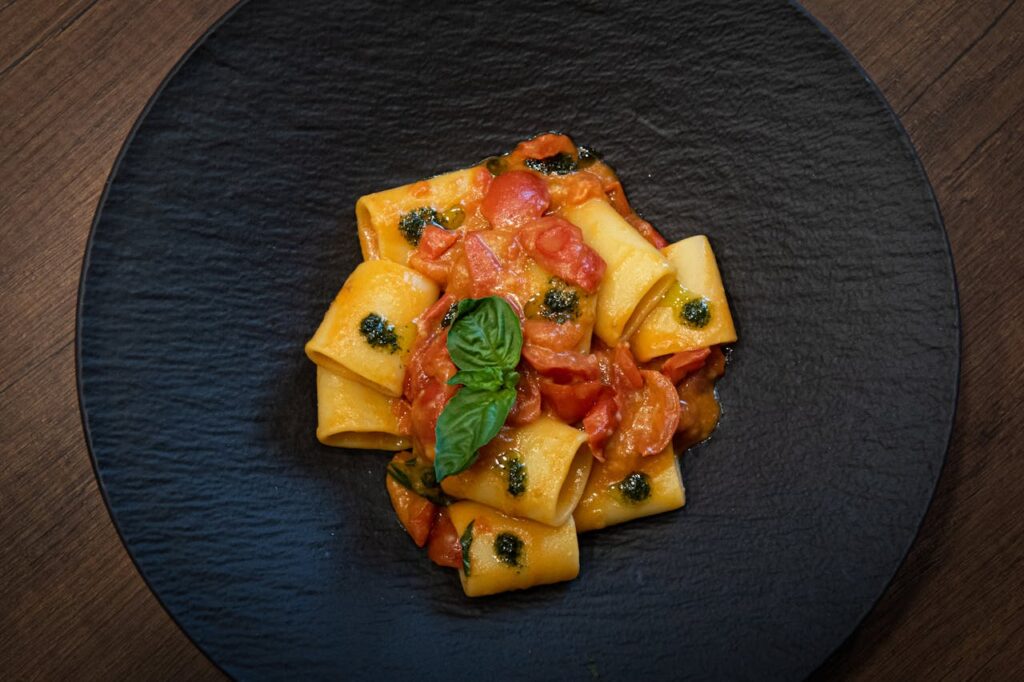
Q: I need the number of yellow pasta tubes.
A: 9